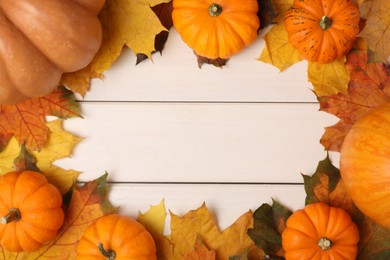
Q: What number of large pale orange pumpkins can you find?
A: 1